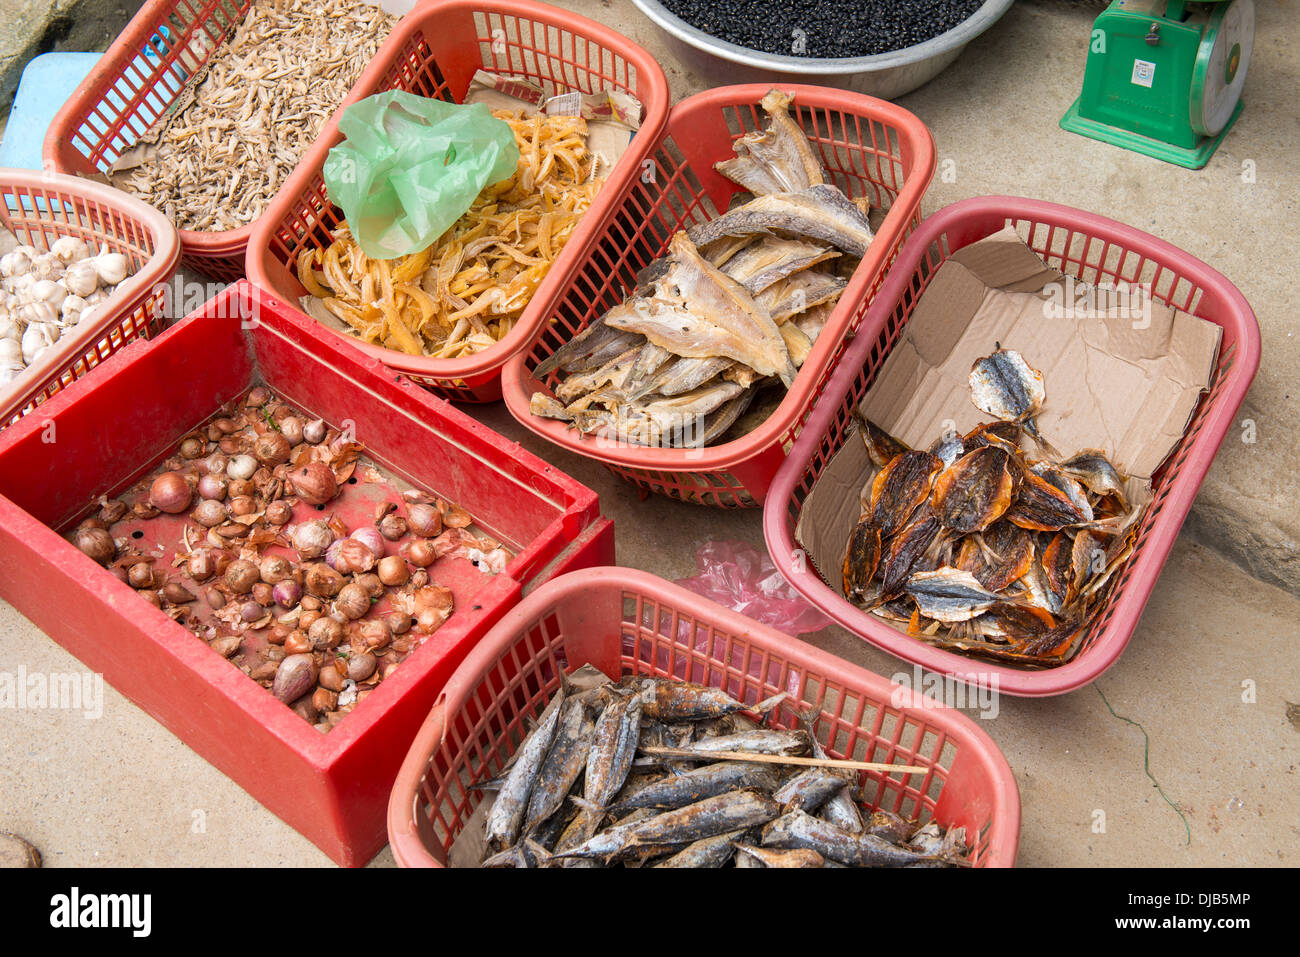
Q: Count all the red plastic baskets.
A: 6